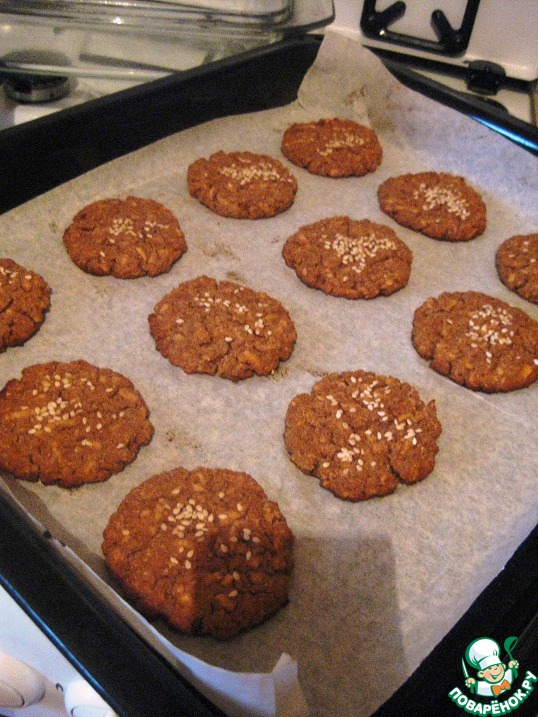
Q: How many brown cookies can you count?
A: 12